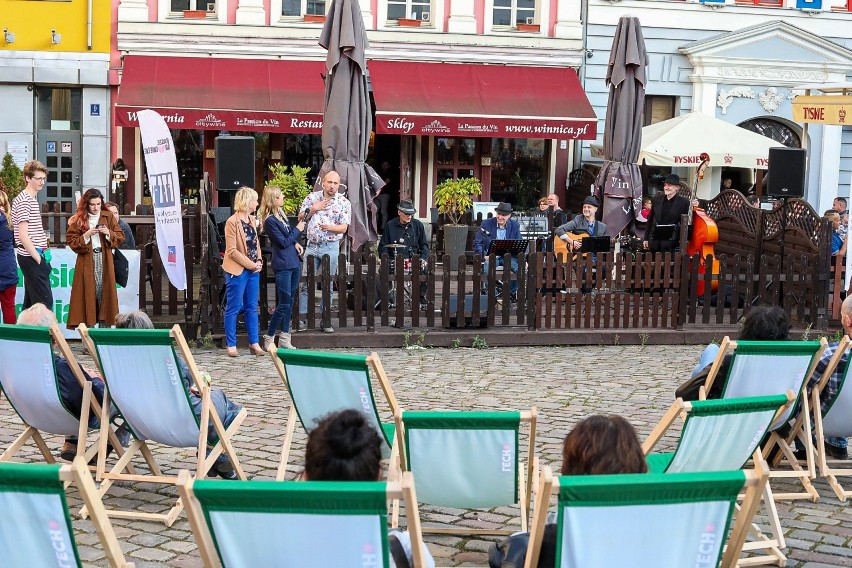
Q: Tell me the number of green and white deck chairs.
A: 10